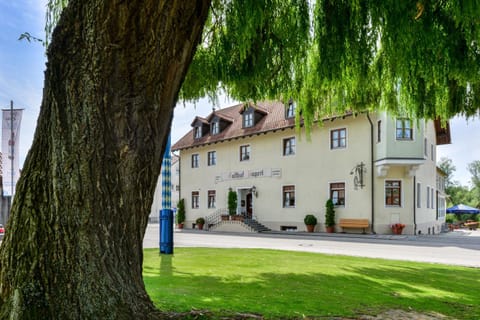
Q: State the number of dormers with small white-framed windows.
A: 4